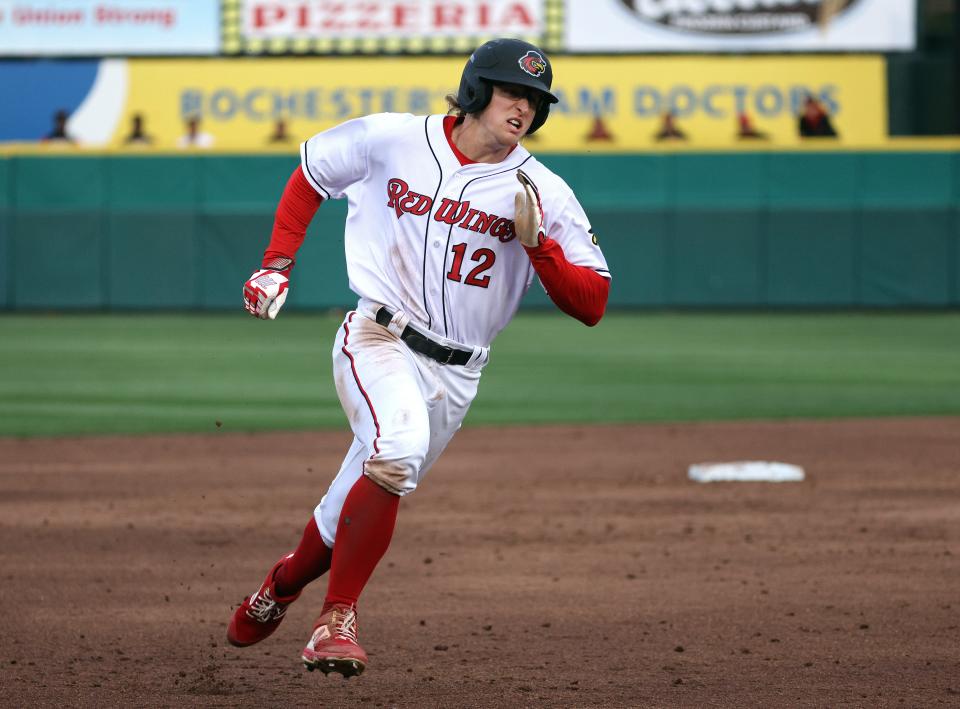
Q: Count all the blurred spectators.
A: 8